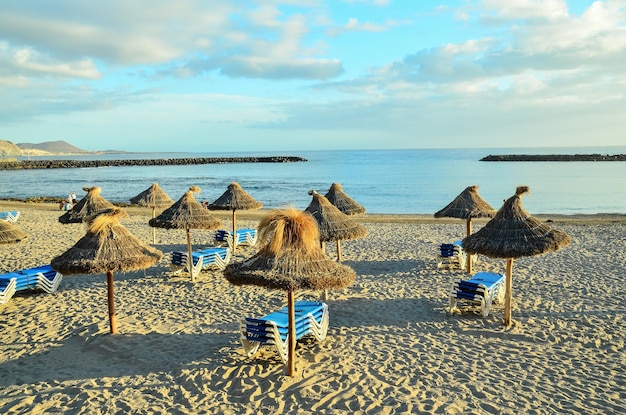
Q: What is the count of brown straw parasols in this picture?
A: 11